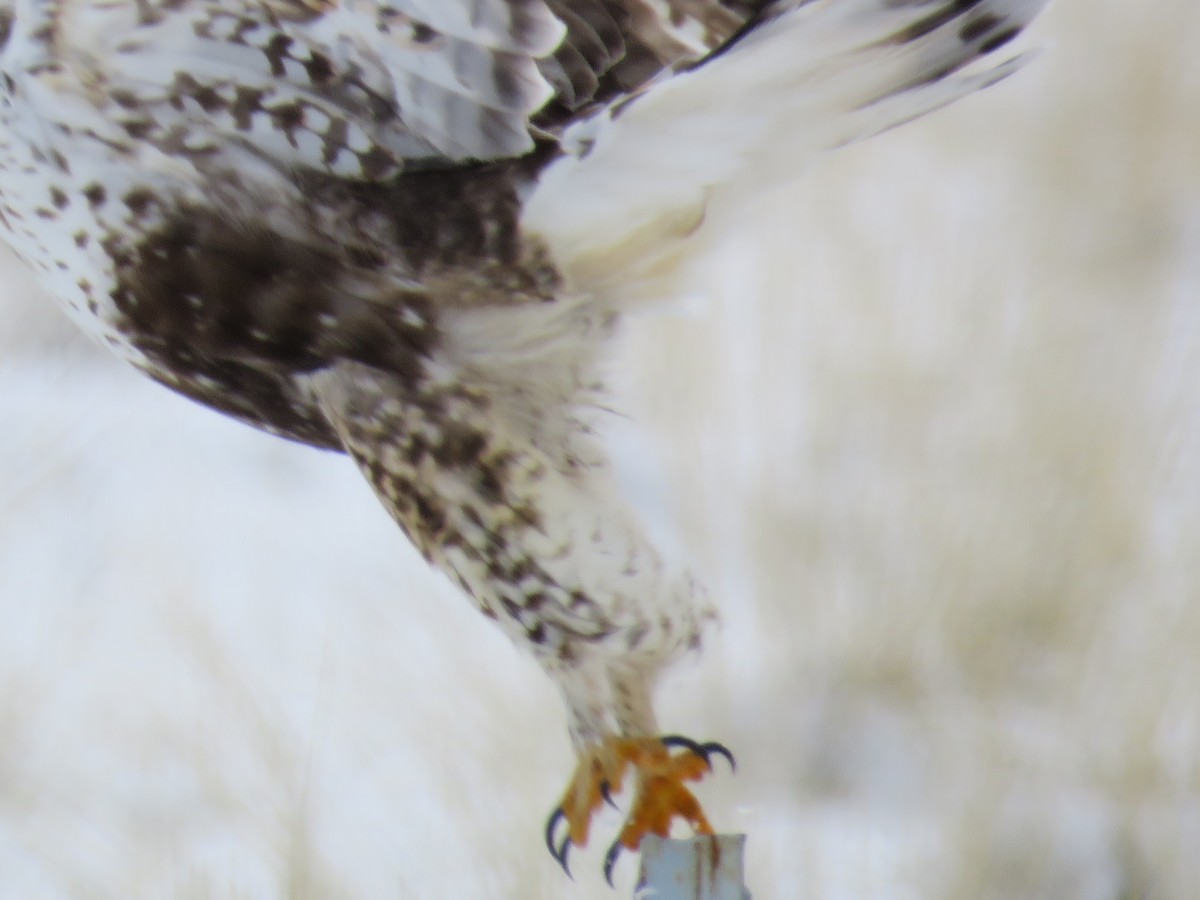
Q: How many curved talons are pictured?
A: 6